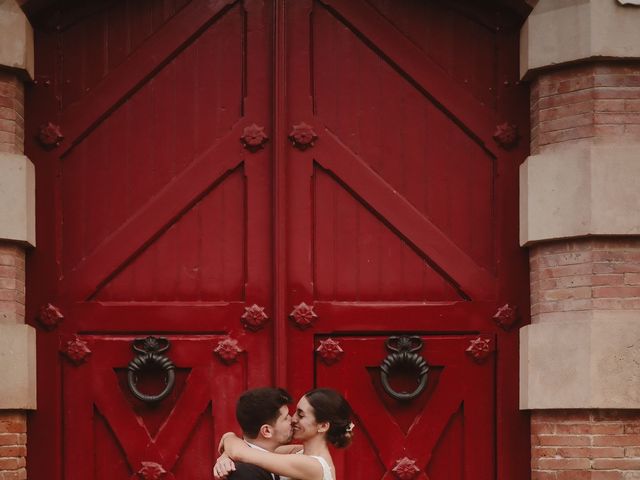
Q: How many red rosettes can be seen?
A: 14